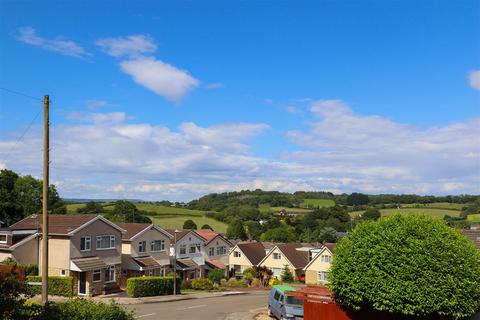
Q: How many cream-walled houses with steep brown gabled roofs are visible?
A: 3